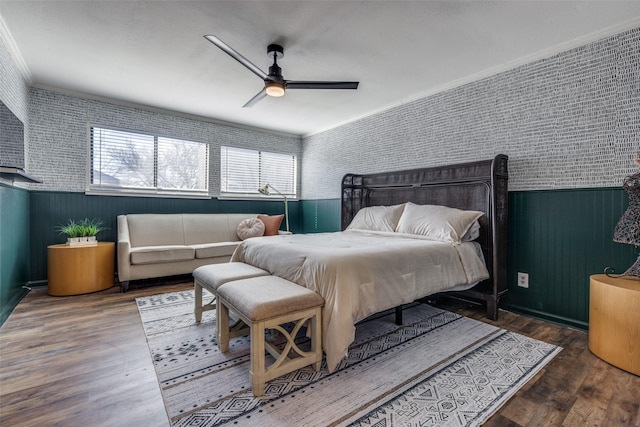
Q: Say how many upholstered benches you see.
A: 2